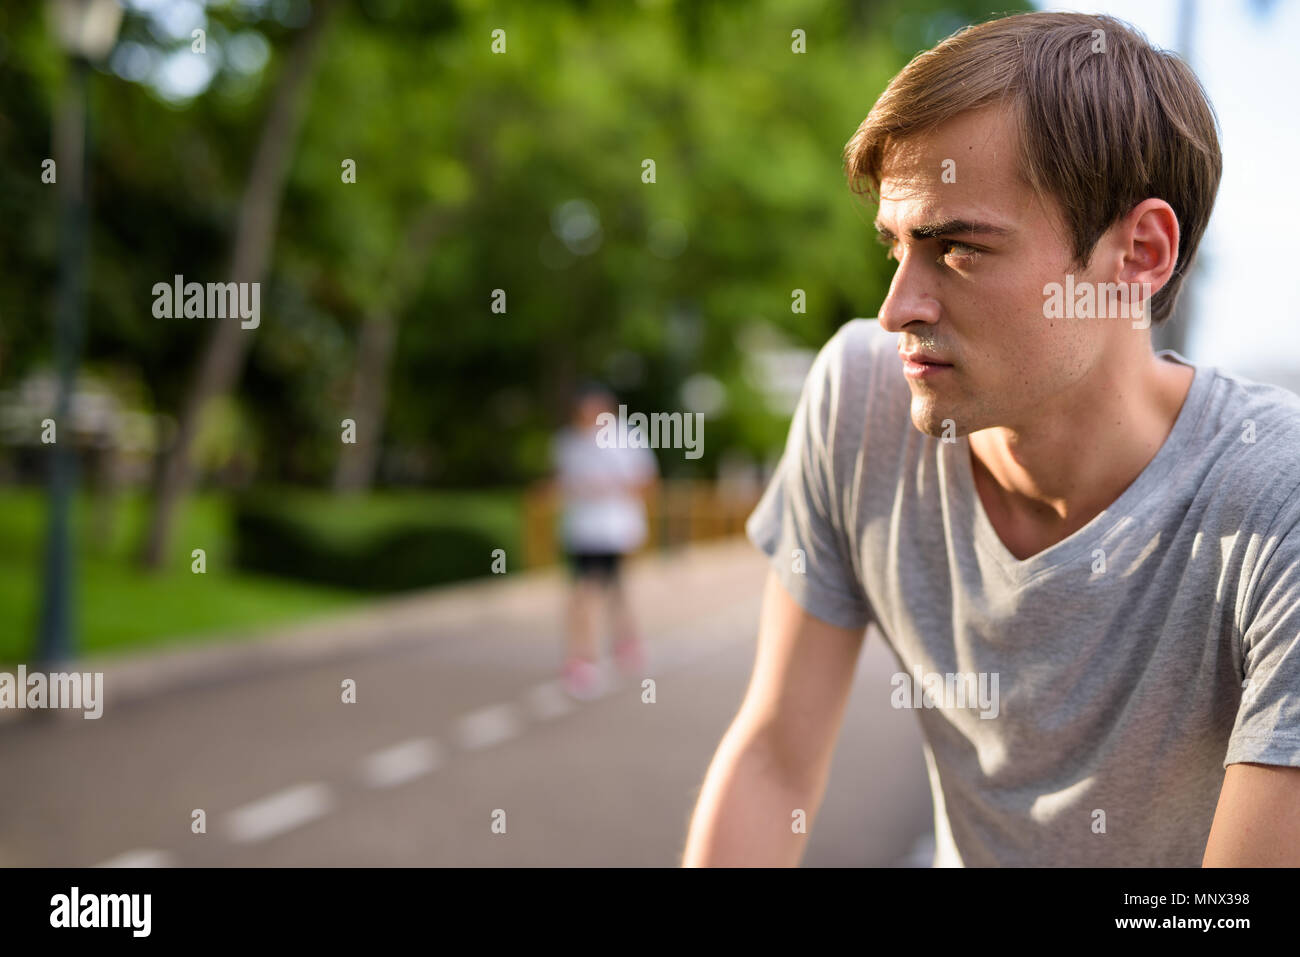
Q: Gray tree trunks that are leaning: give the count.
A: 2